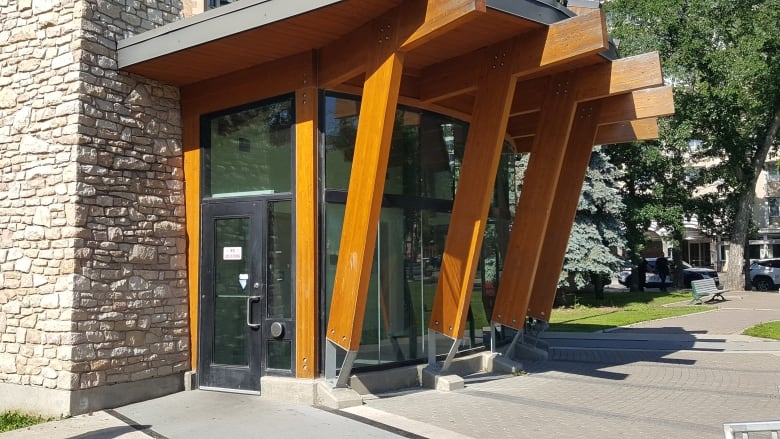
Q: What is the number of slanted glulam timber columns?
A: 4